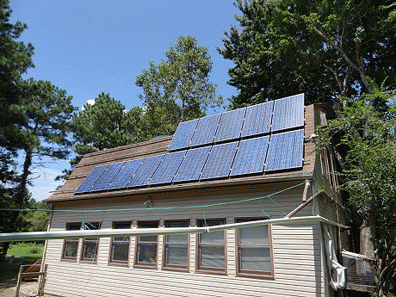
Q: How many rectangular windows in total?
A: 7